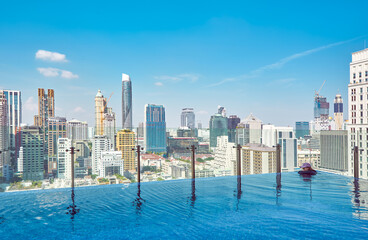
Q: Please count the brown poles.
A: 6